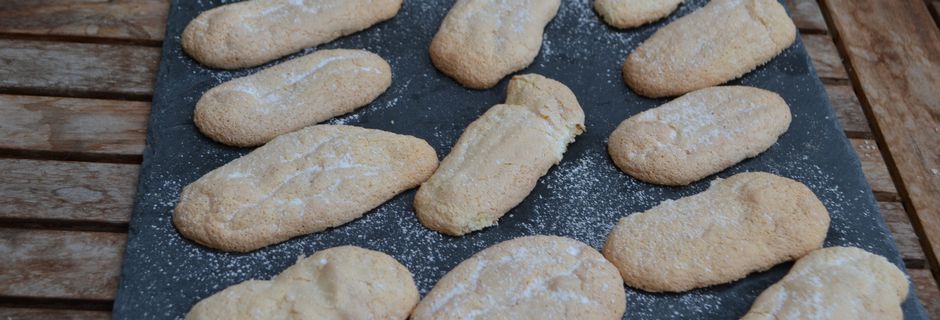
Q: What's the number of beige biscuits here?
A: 12